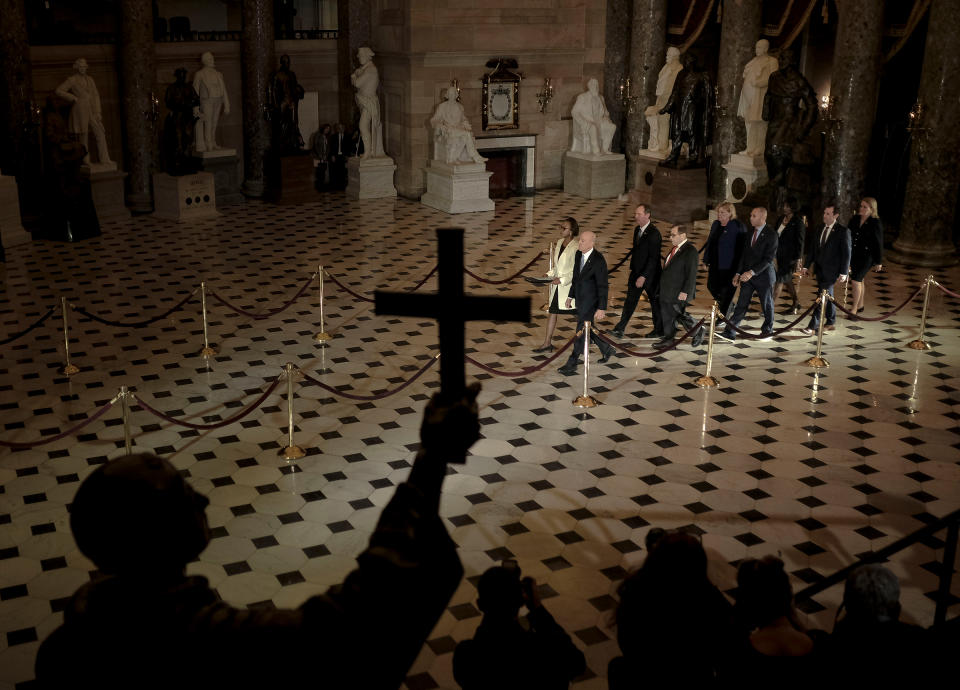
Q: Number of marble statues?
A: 7